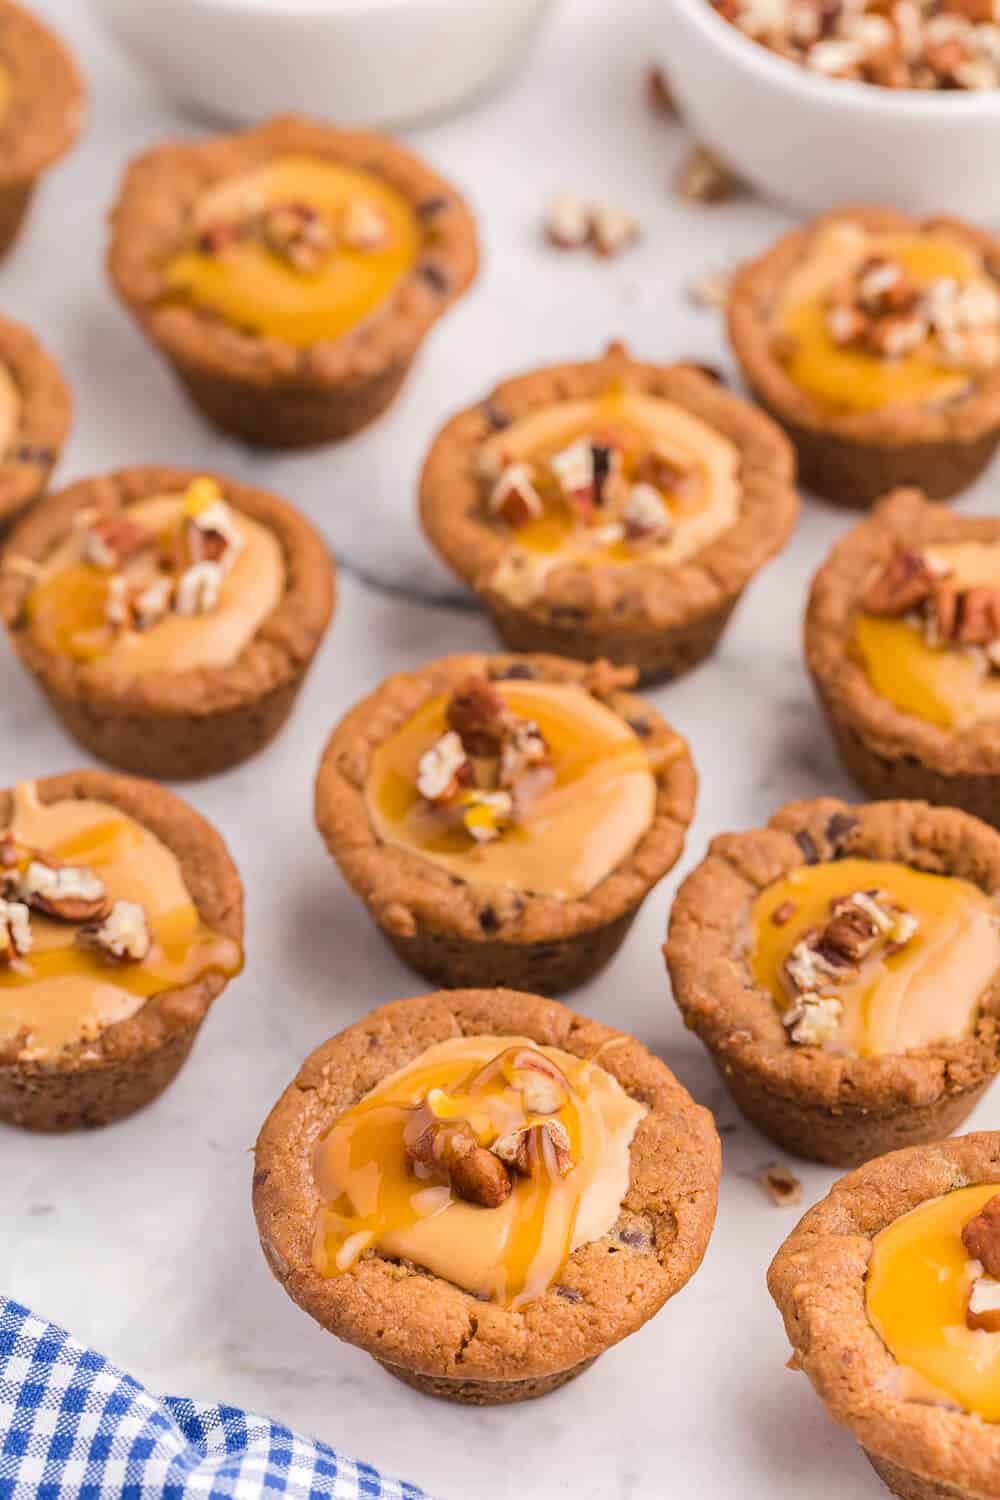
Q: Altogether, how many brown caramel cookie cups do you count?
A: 12